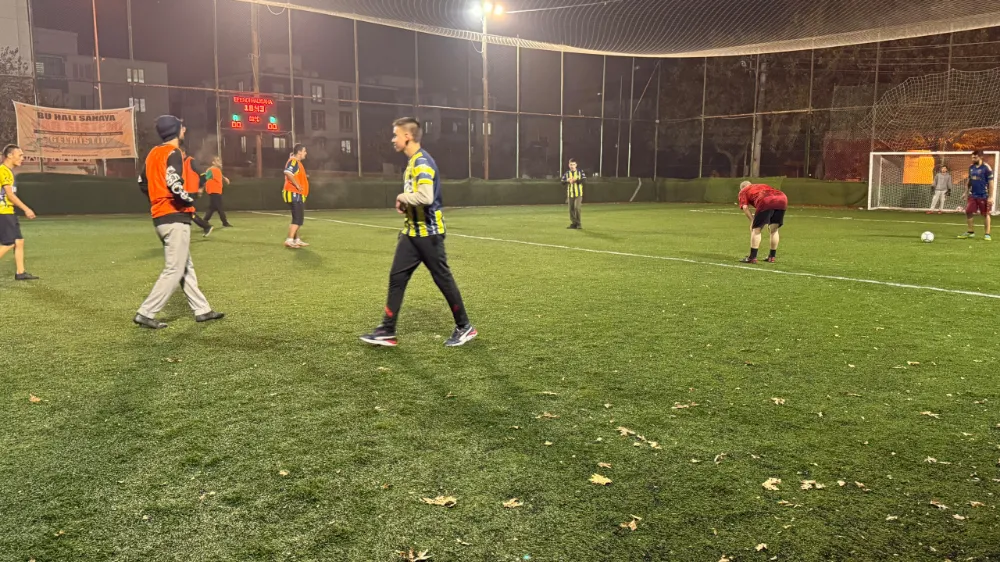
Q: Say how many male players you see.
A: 10